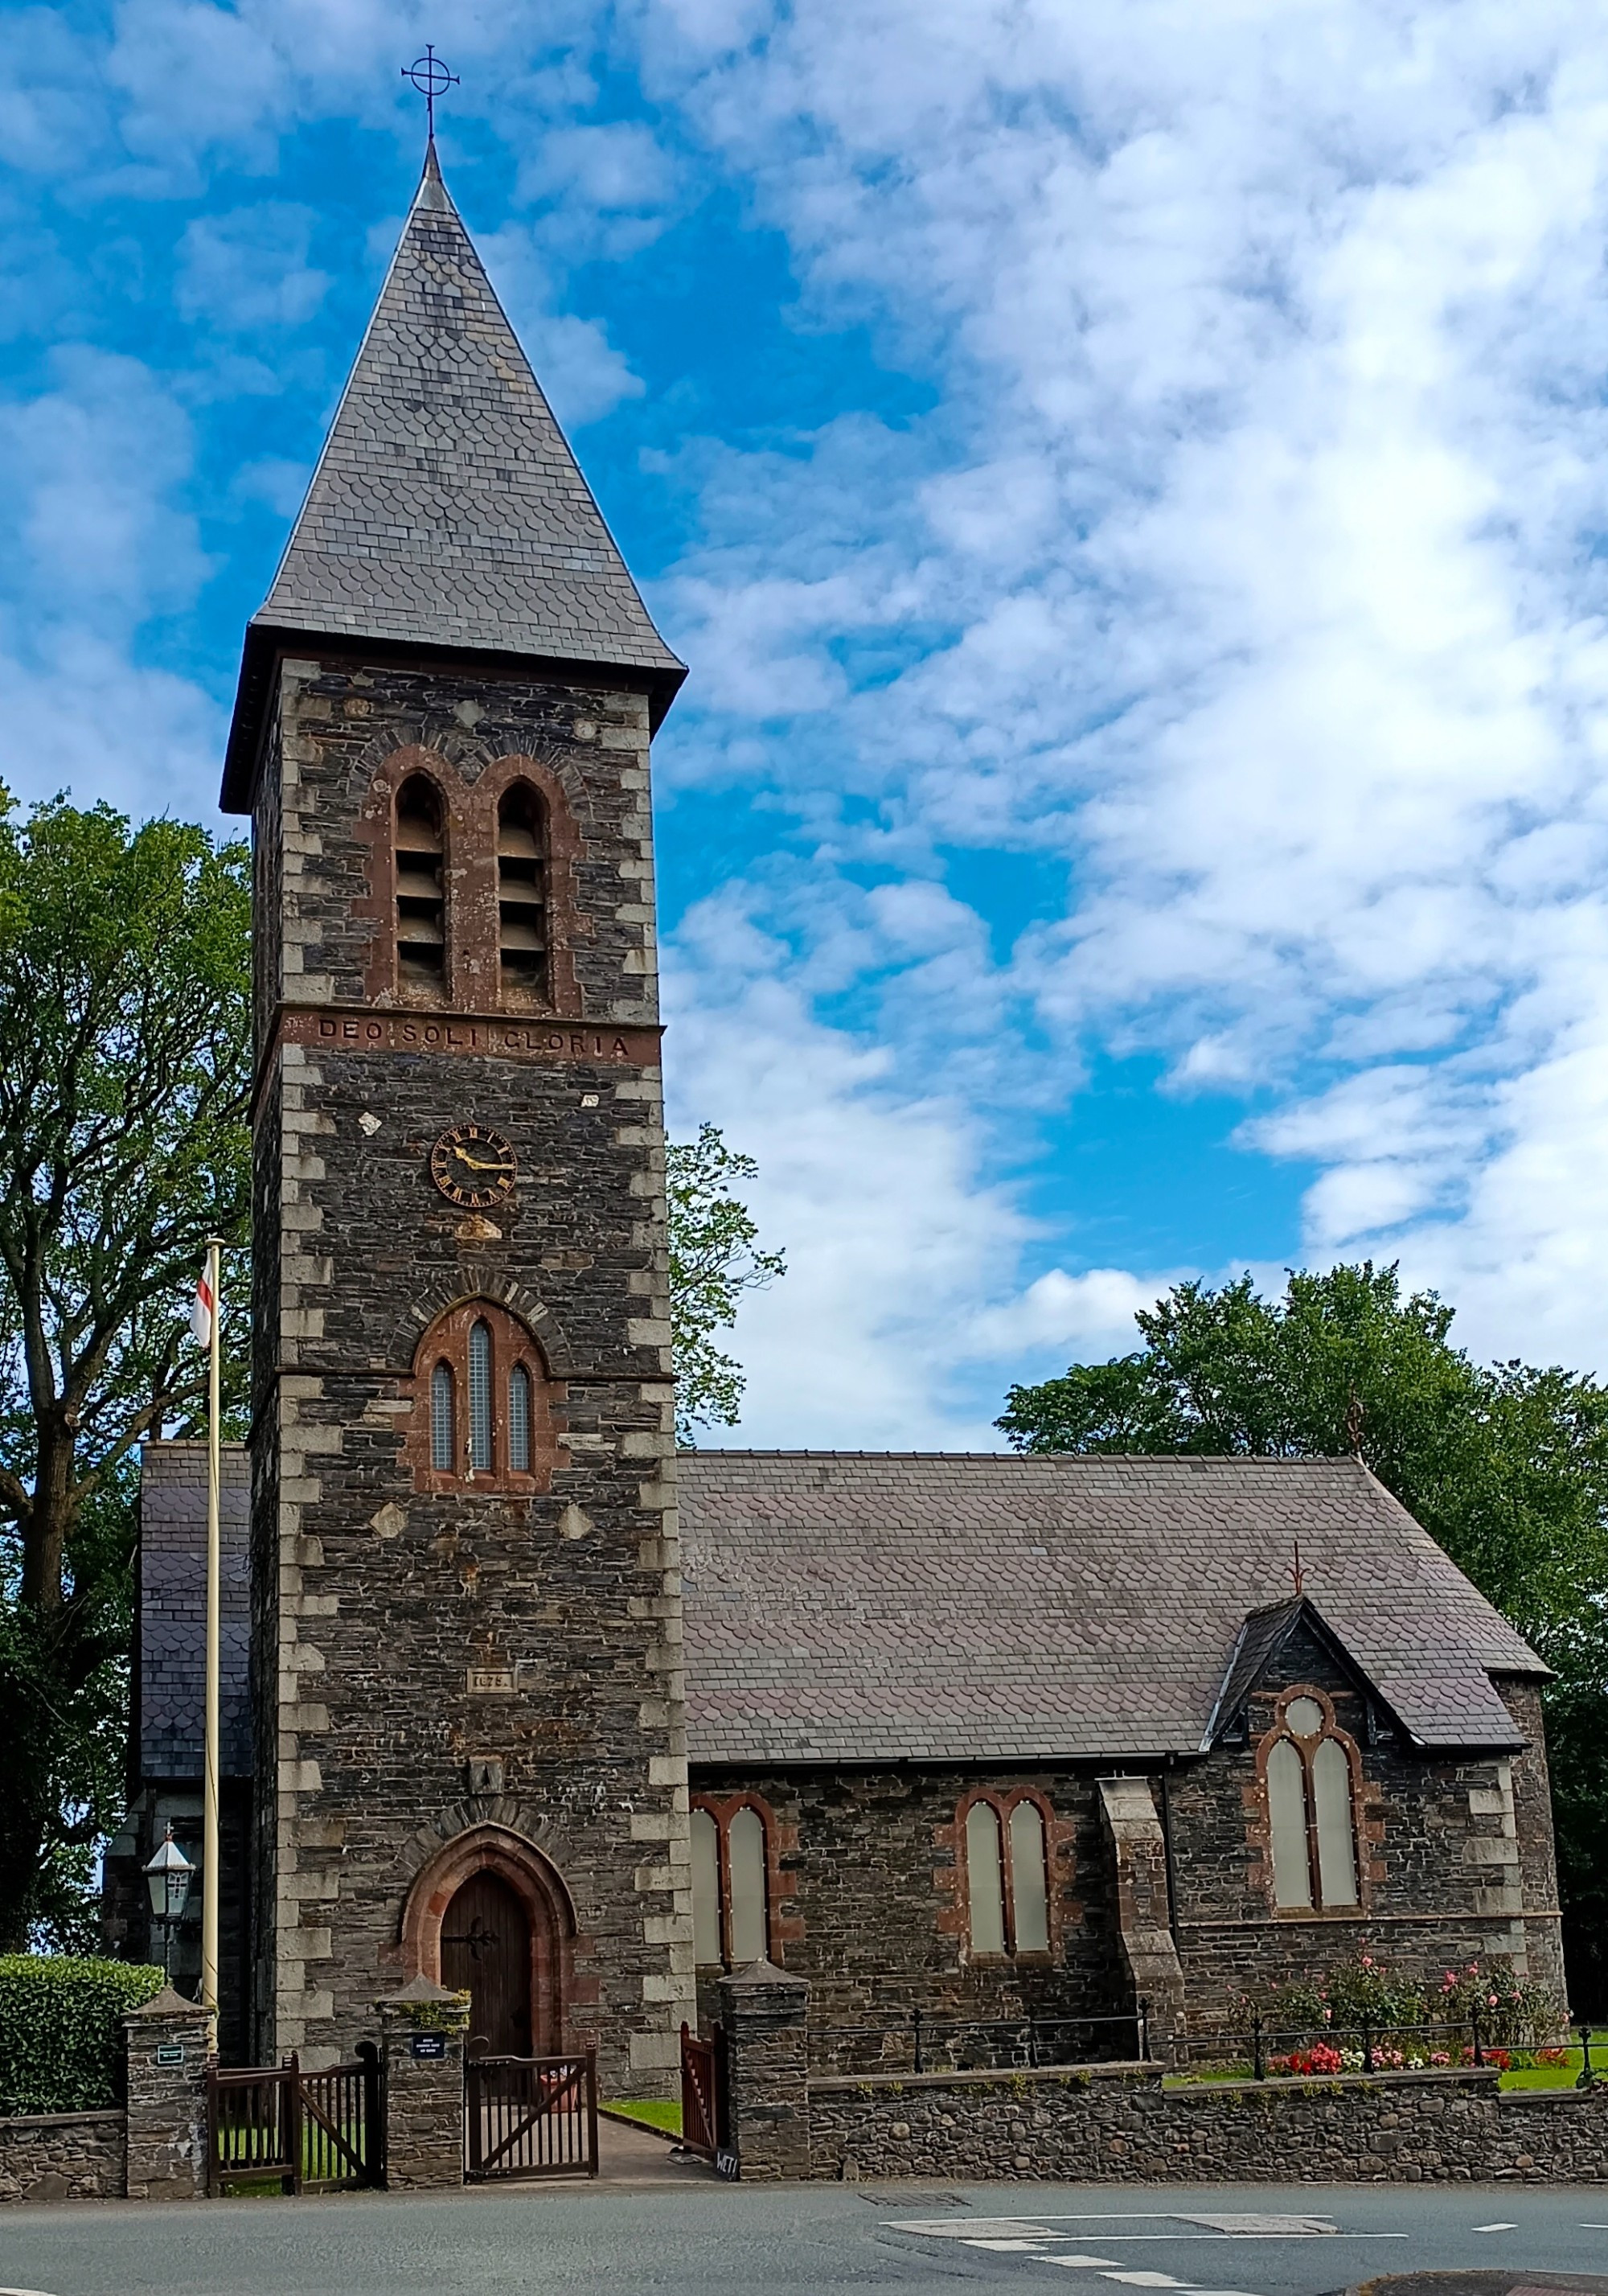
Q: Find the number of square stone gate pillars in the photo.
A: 3